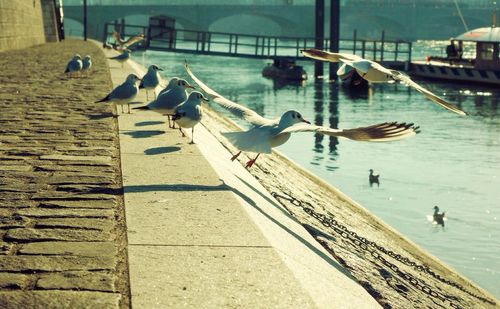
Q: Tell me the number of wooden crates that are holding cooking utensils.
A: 0